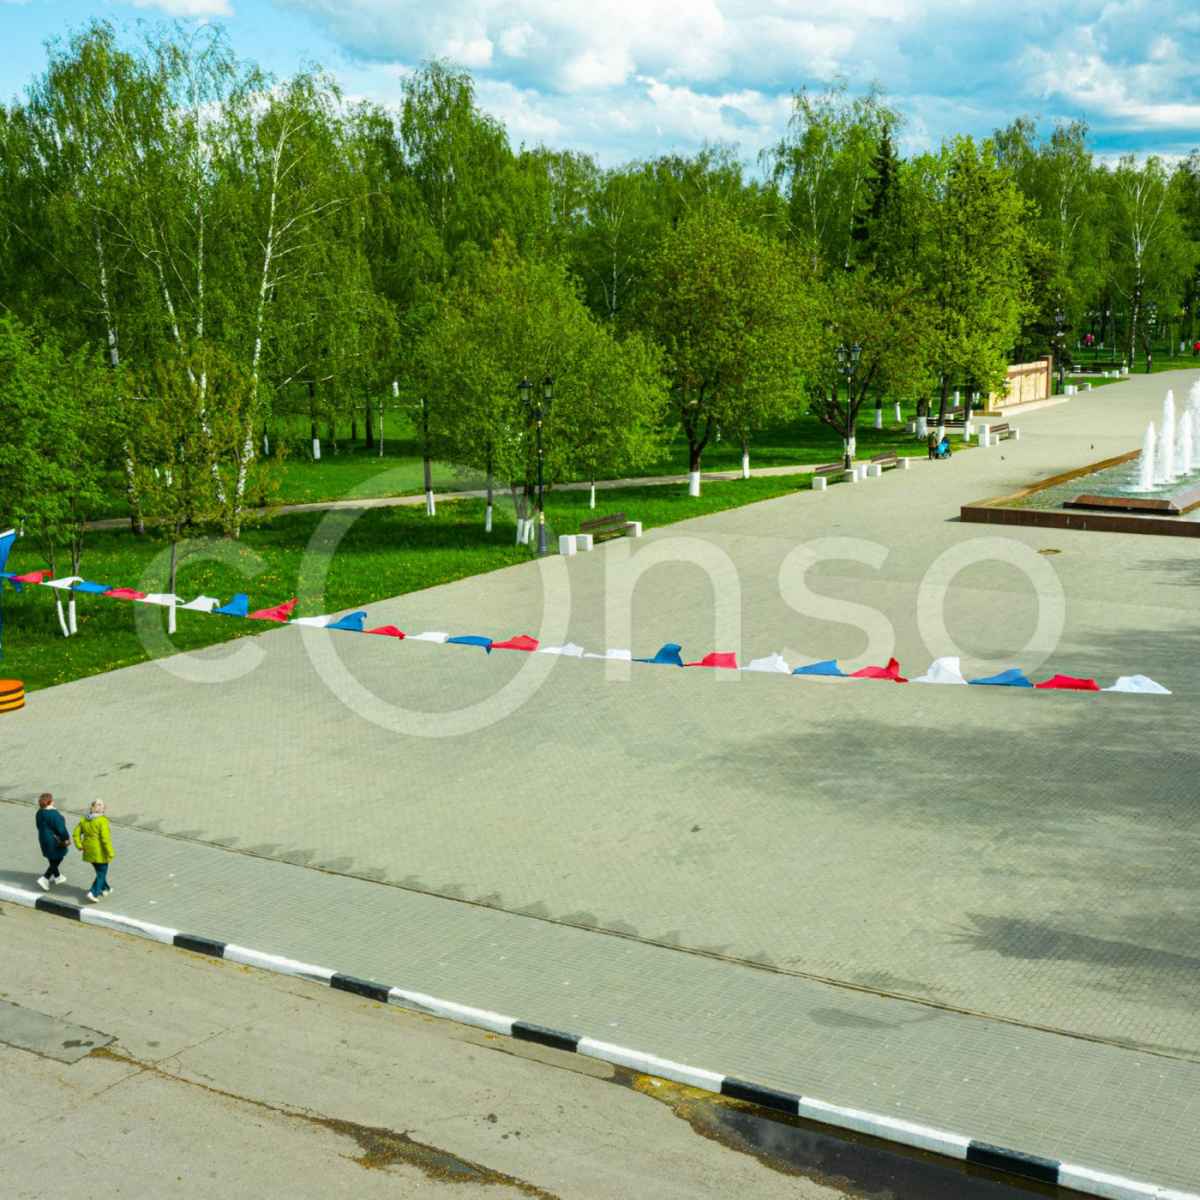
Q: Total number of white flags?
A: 10